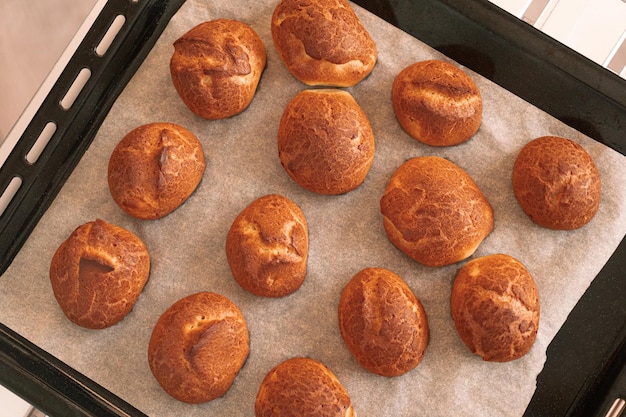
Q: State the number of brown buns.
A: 13